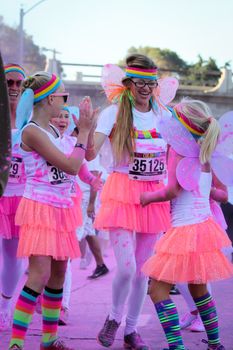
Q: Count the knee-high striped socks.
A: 4